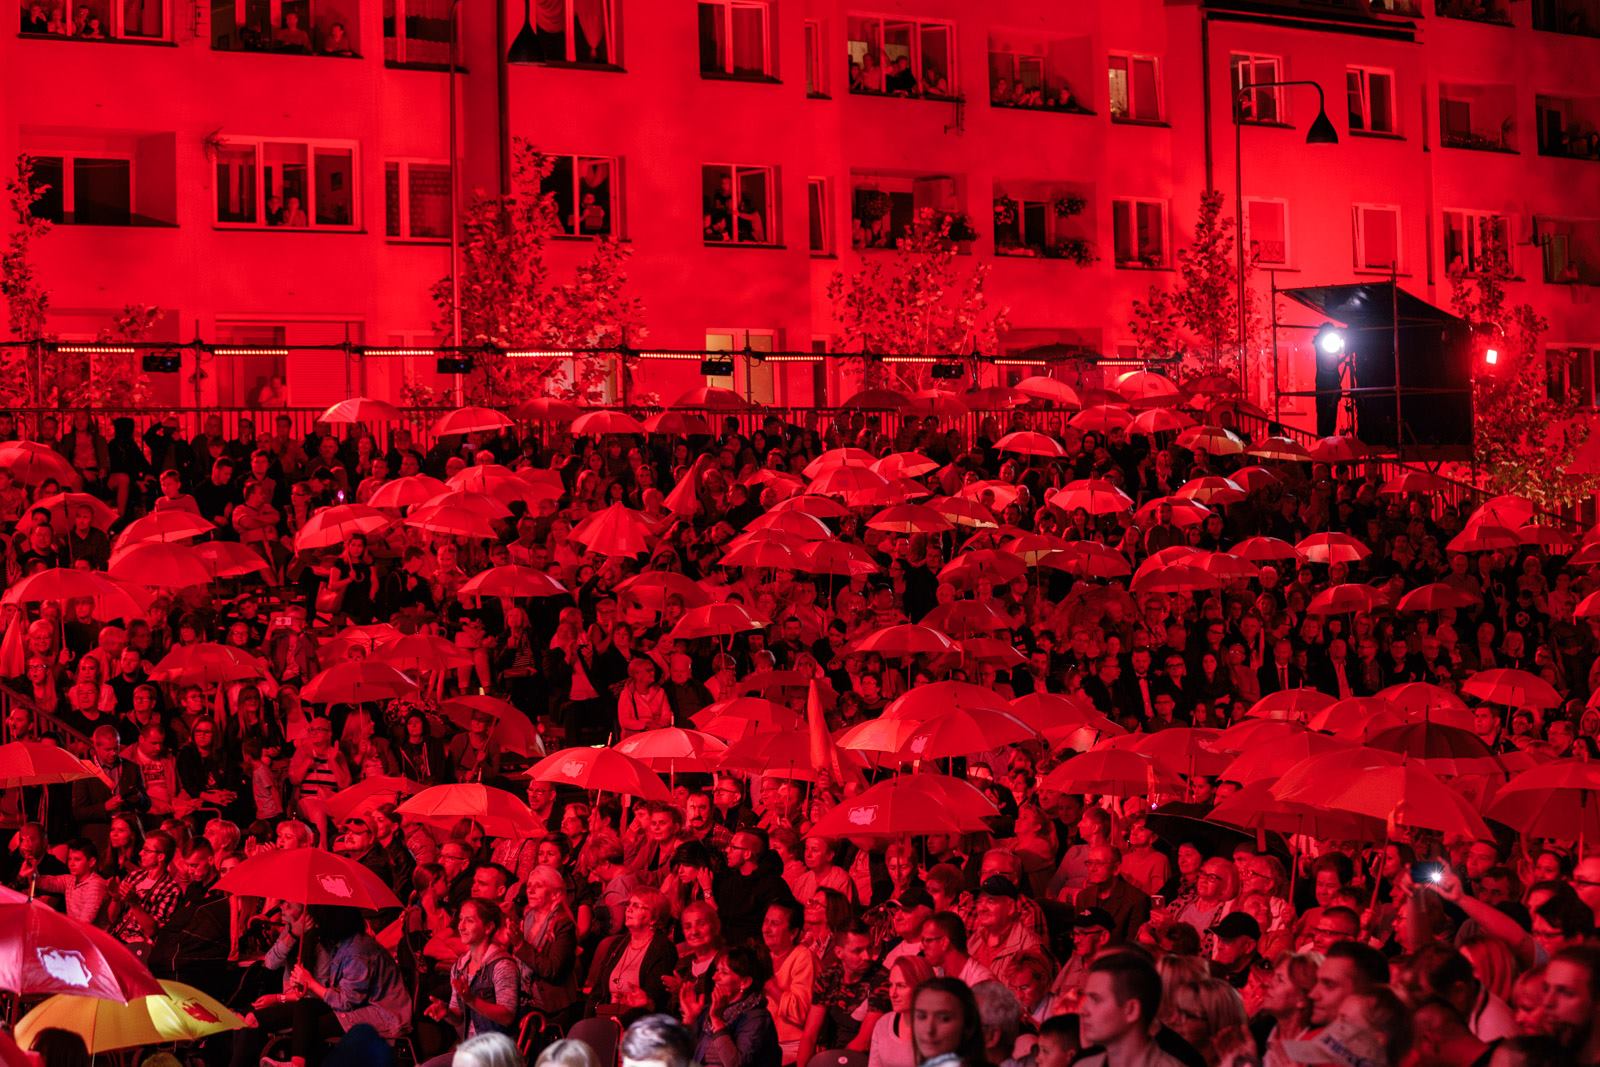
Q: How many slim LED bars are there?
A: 9